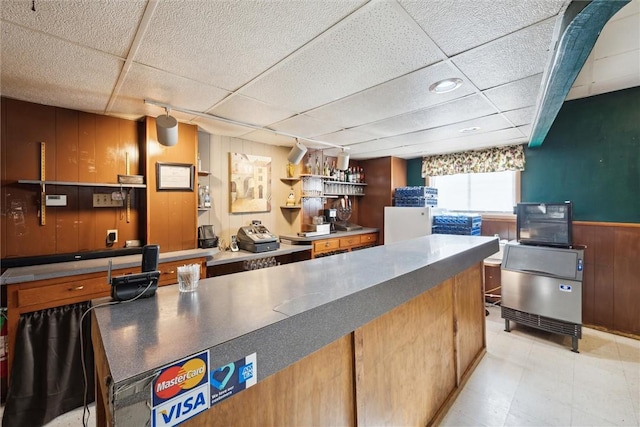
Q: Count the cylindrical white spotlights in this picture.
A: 3